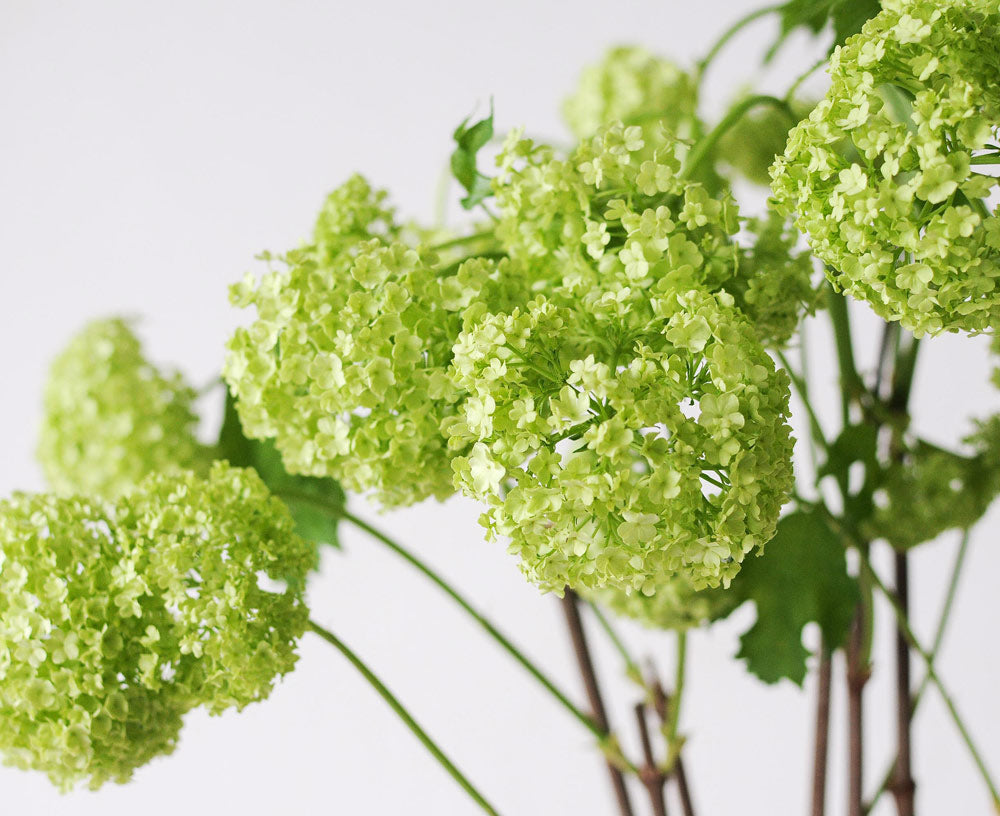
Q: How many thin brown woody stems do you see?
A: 6